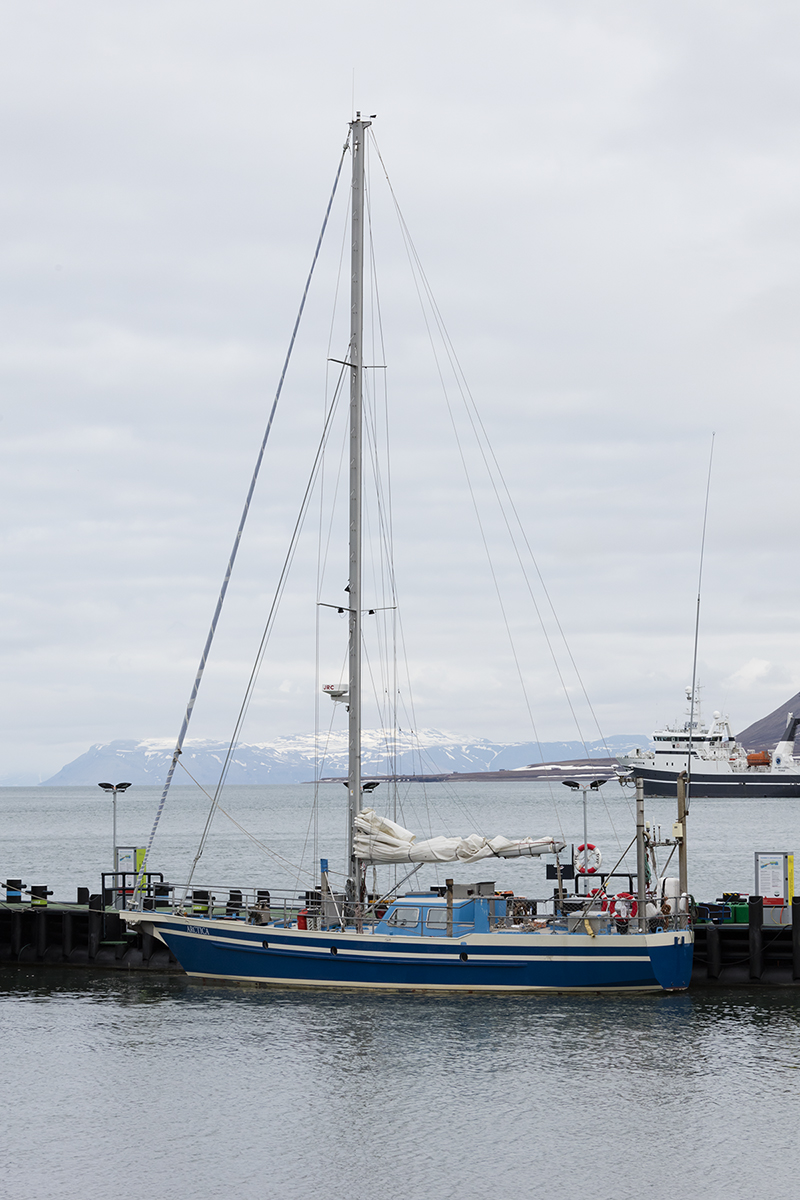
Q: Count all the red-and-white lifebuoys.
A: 3